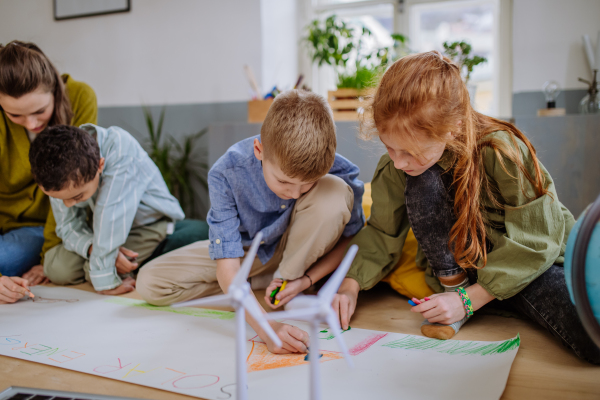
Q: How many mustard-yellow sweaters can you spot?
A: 1